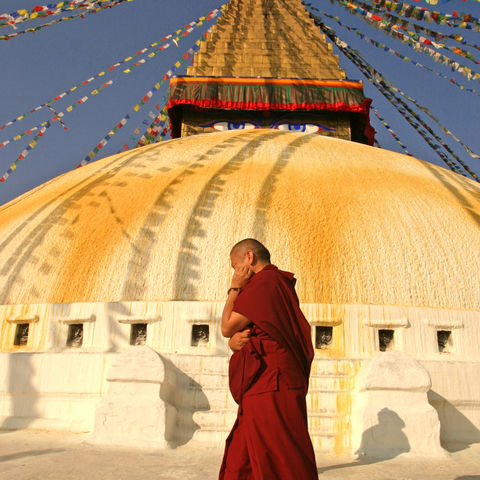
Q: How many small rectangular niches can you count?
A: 7